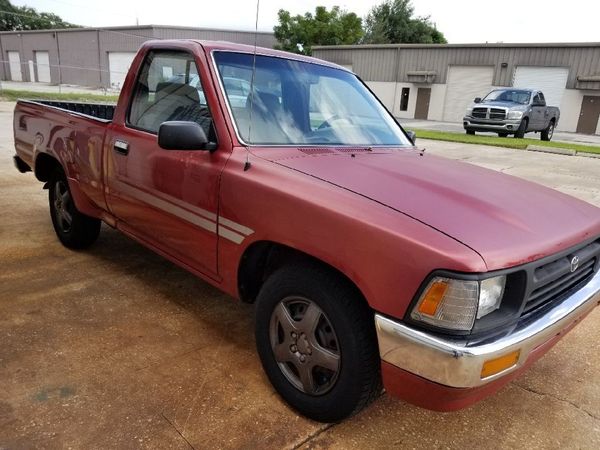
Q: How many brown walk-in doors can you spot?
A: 2